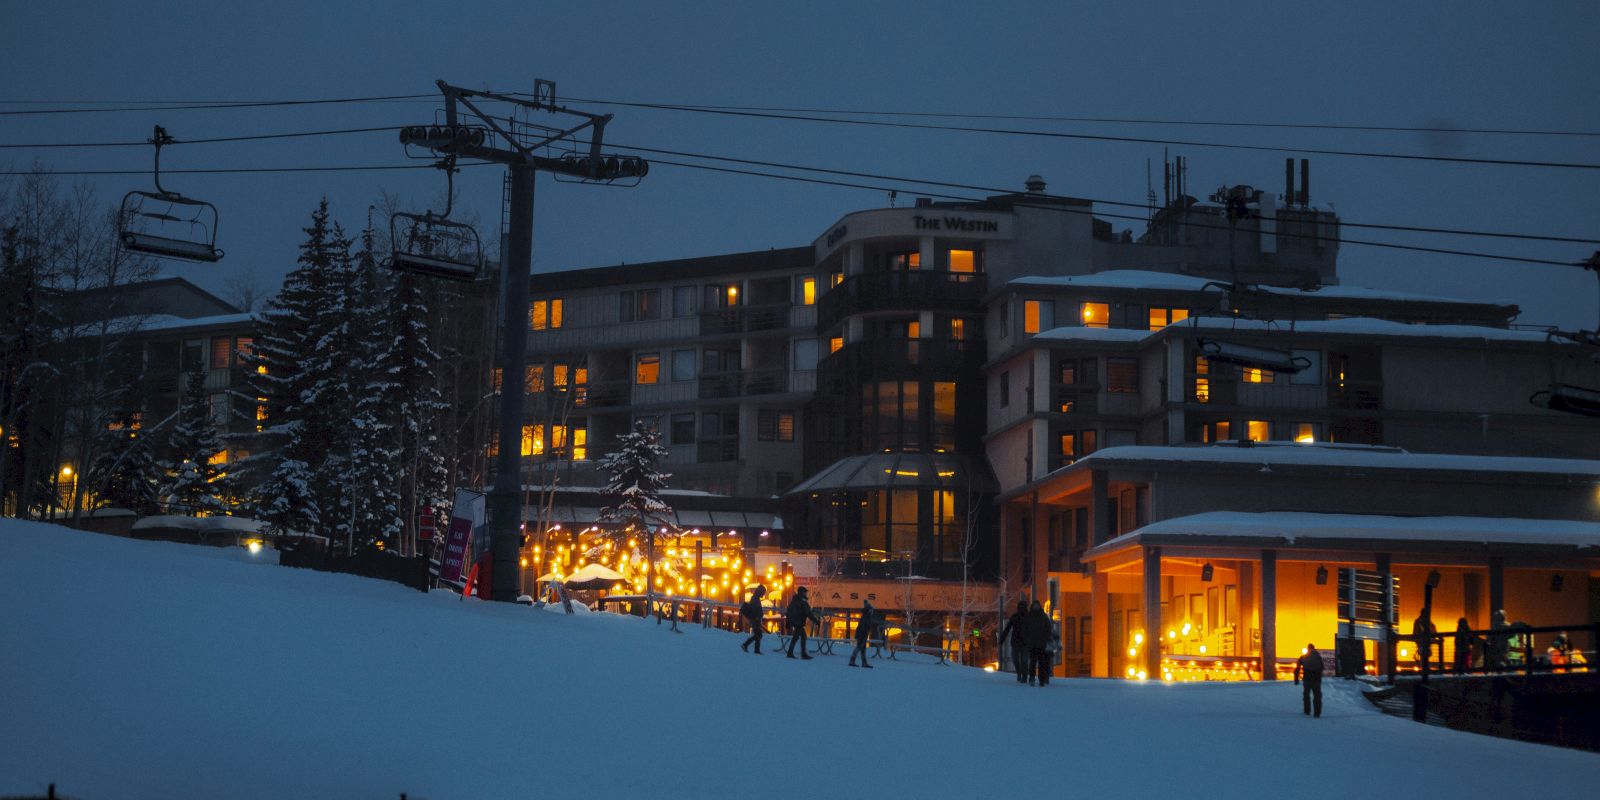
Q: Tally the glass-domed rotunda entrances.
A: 1